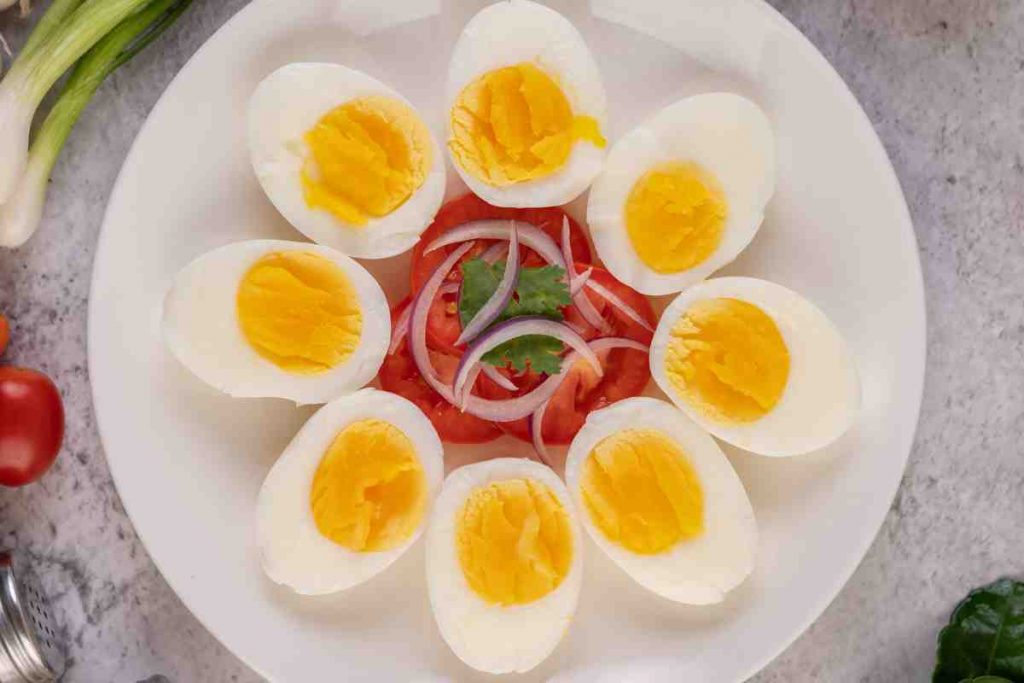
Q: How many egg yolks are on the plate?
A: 8